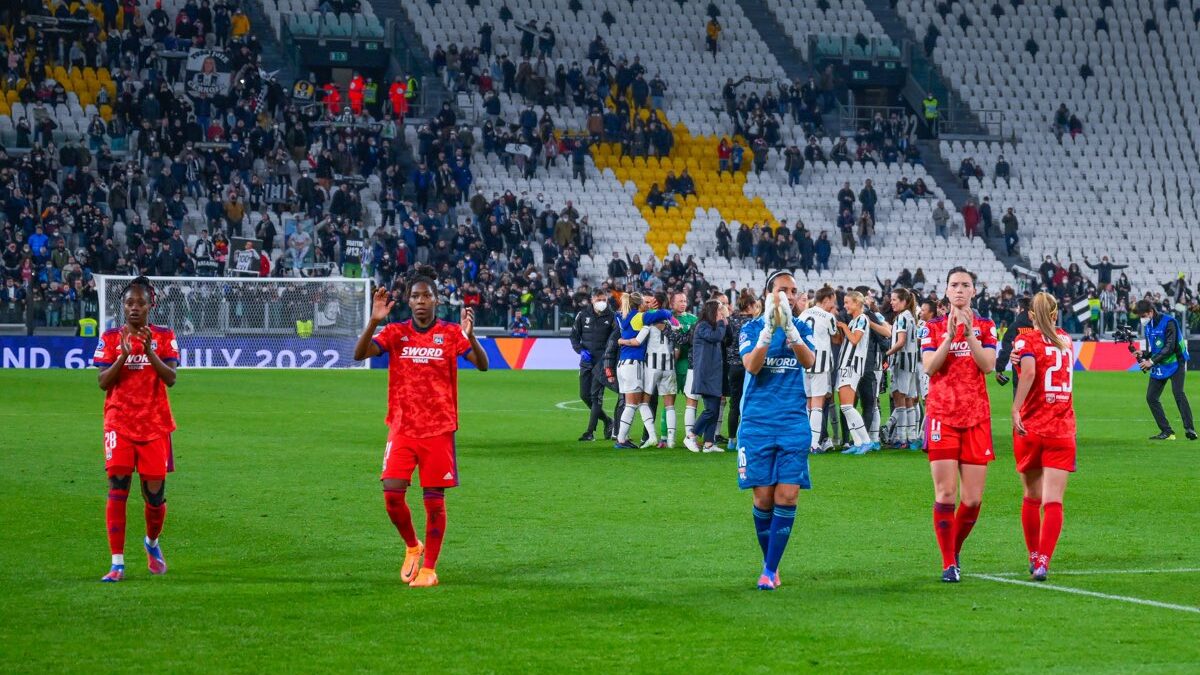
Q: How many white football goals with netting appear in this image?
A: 1